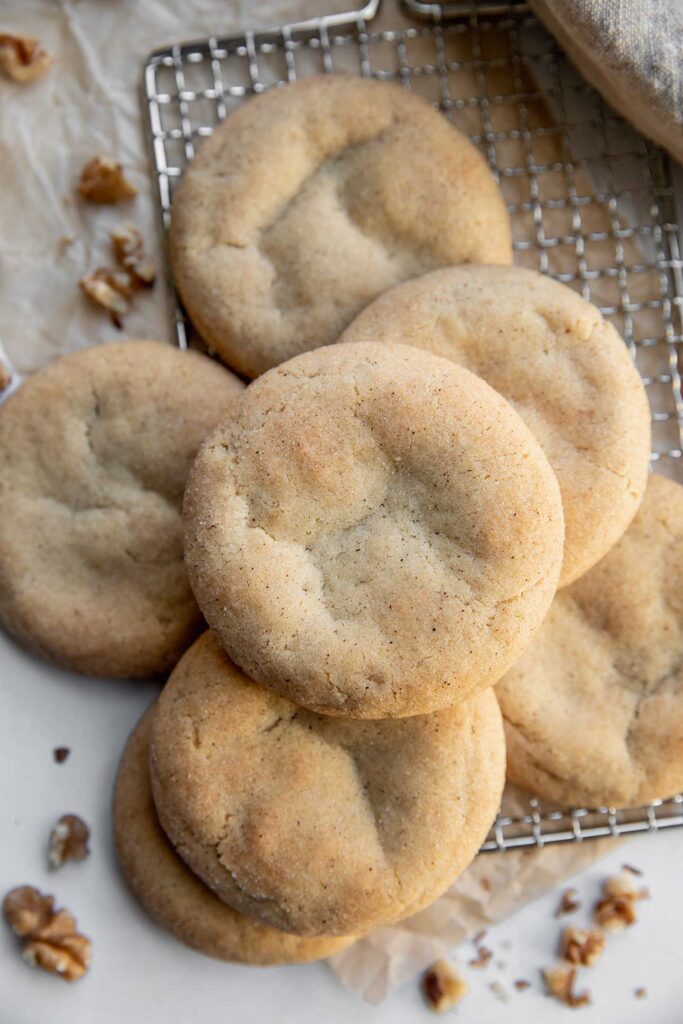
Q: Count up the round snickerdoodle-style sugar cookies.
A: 7